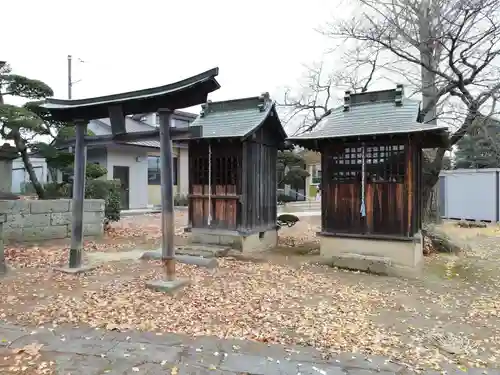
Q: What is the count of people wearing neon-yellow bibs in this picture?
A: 0